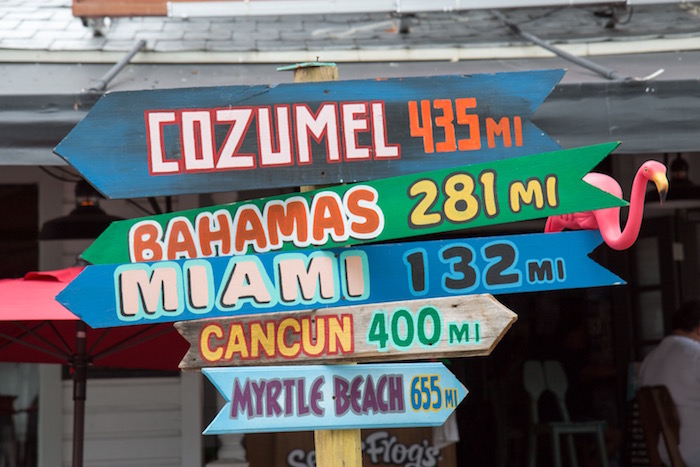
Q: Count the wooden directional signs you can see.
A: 5